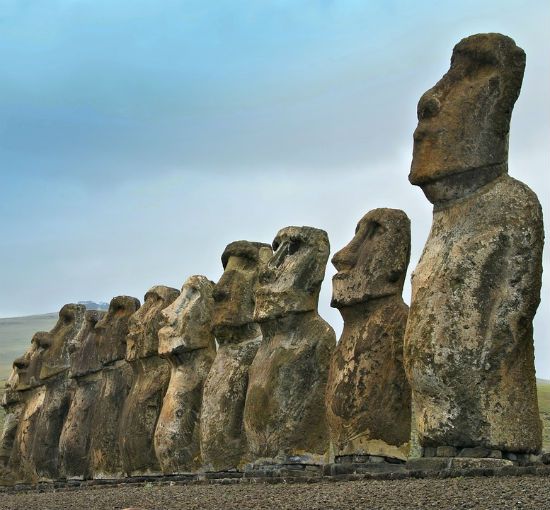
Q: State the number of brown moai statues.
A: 11